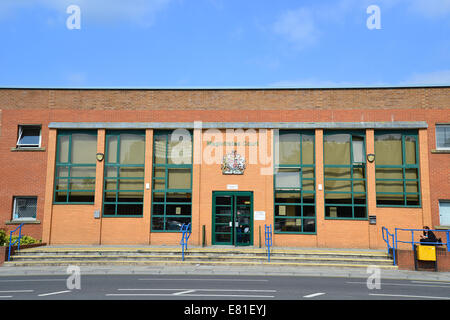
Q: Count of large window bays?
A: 6